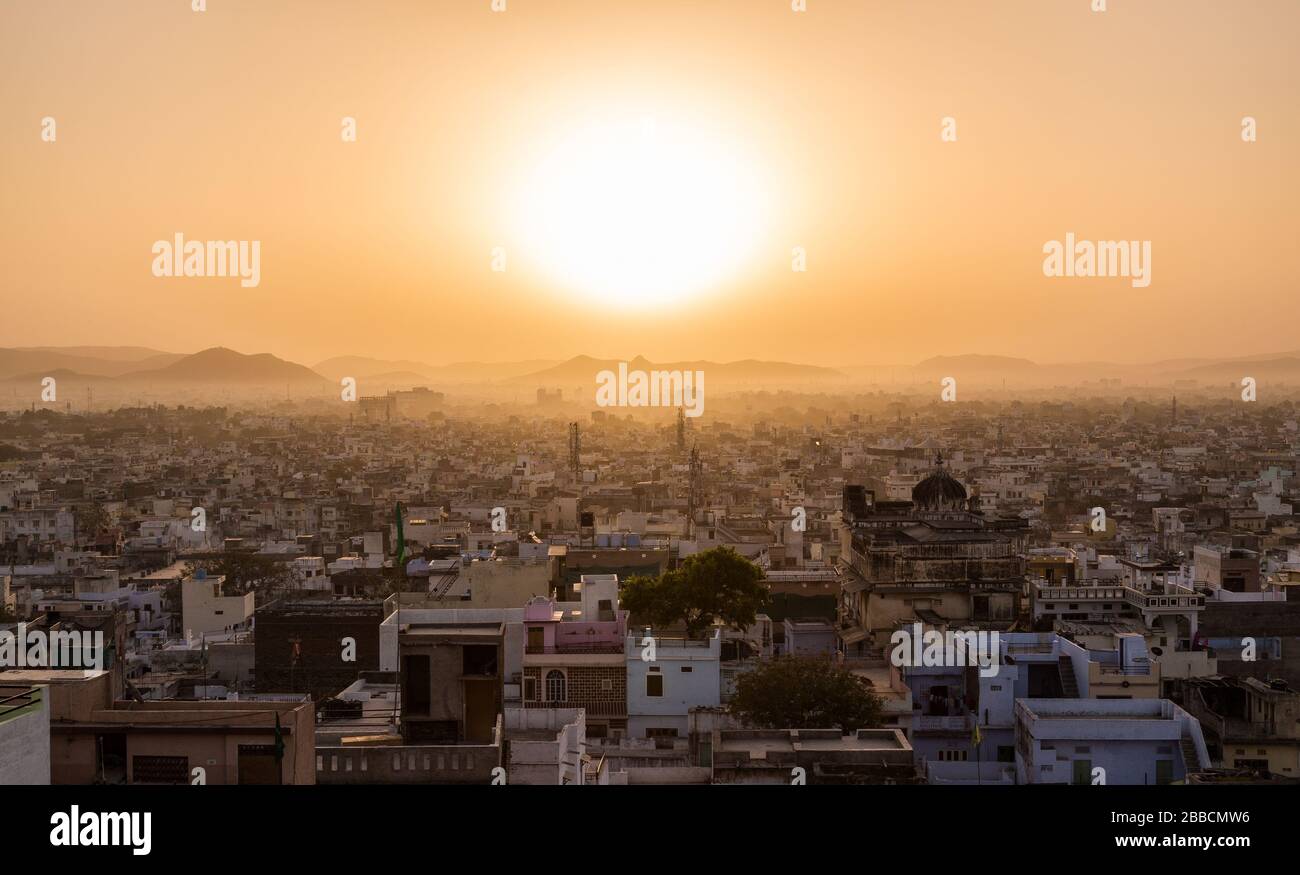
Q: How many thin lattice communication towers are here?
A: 3